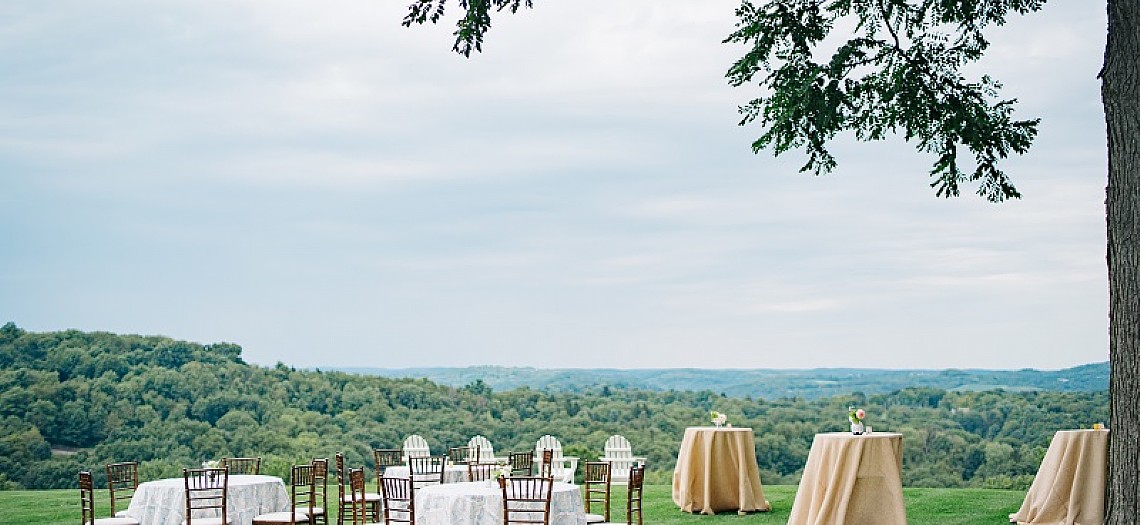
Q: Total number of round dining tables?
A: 3